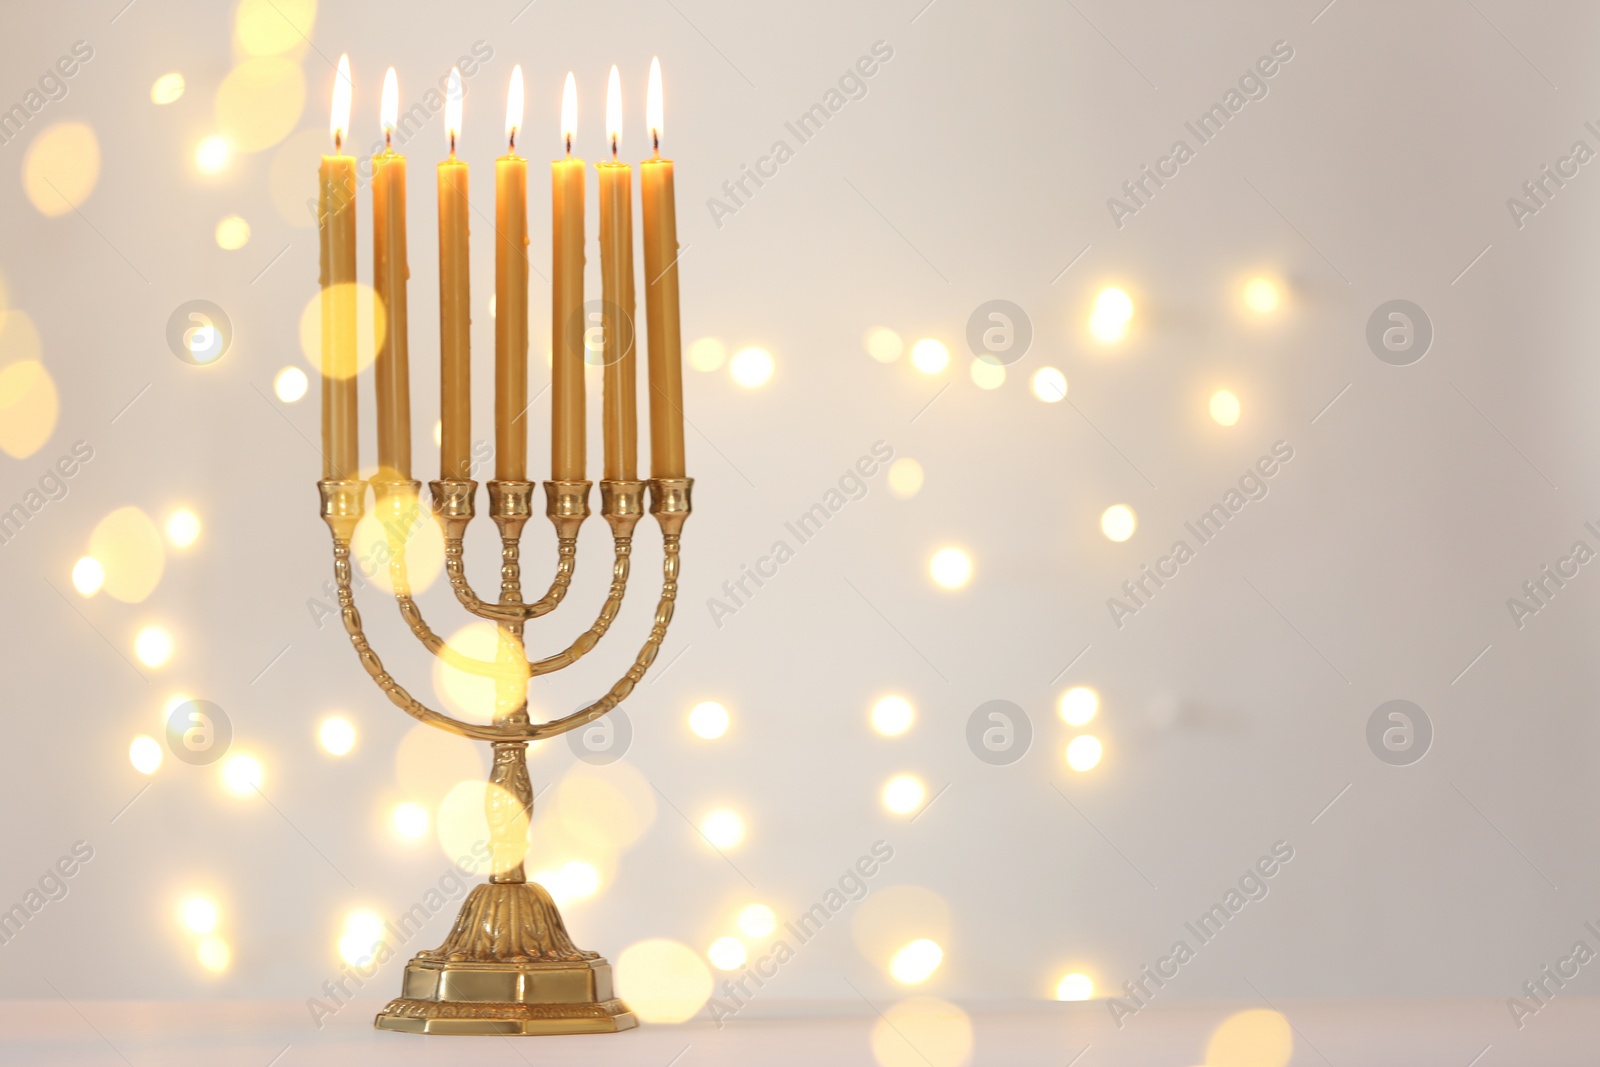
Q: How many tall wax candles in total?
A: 7